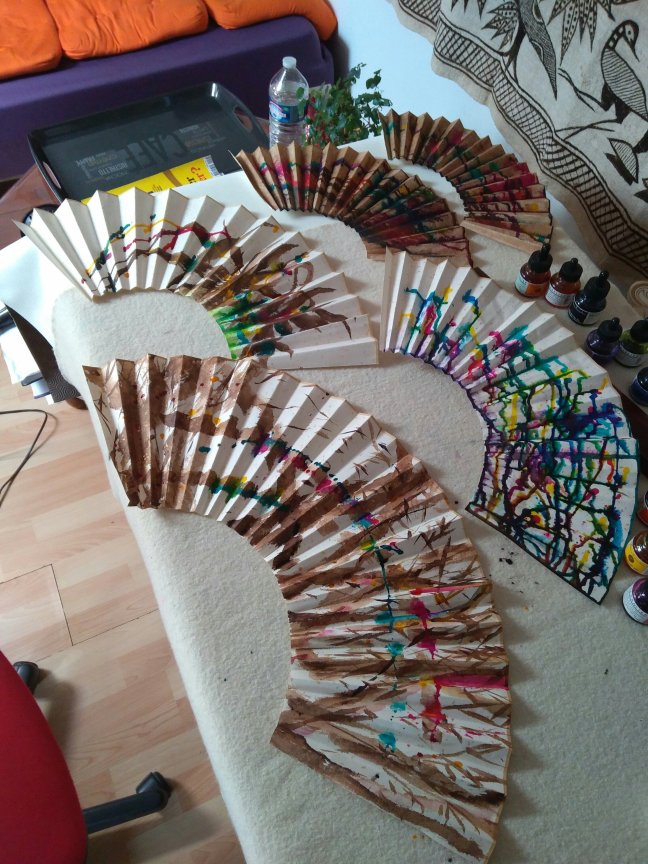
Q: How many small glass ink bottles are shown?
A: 9